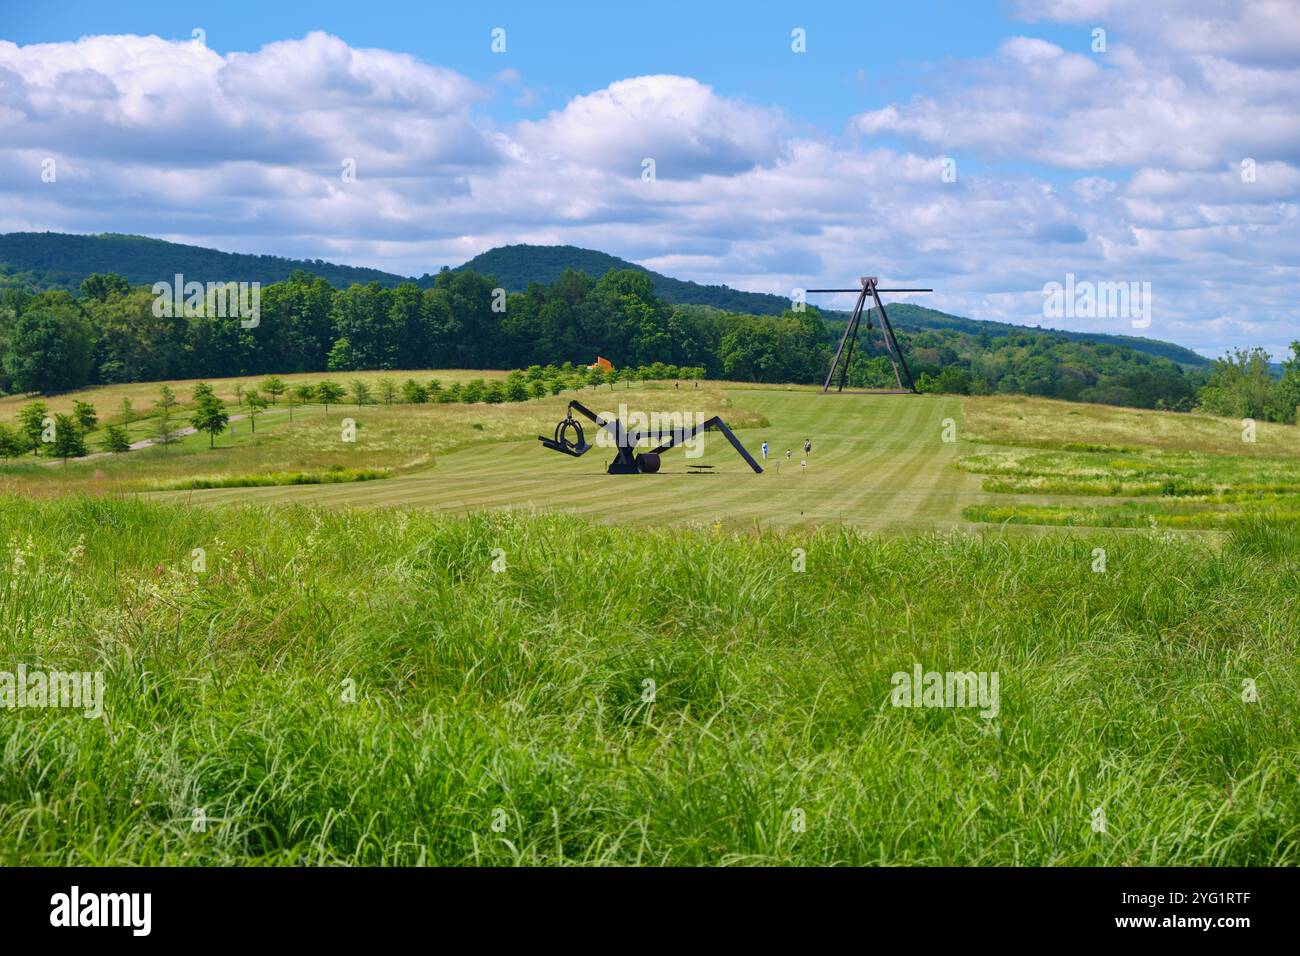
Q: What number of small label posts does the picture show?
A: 2